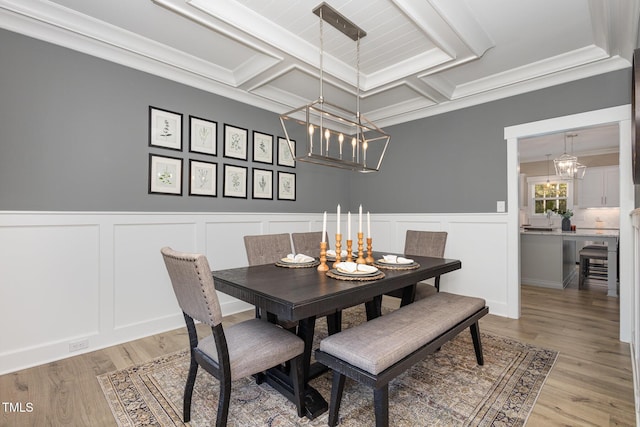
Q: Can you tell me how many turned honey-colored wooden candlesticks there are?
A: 5